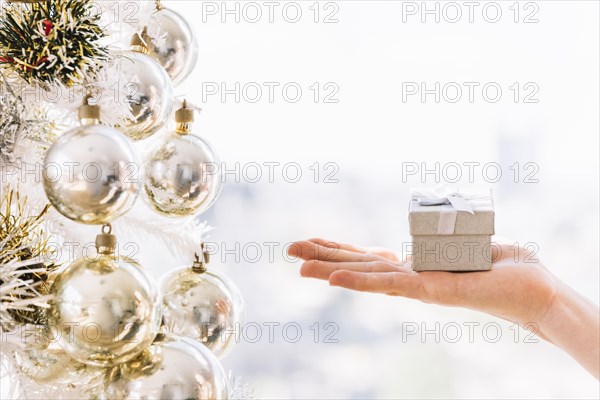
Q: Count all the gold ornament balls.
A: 7